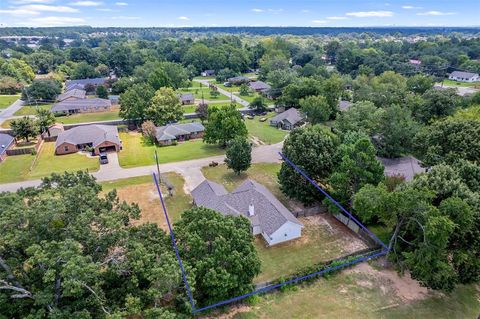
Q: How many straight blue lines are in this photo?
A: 3